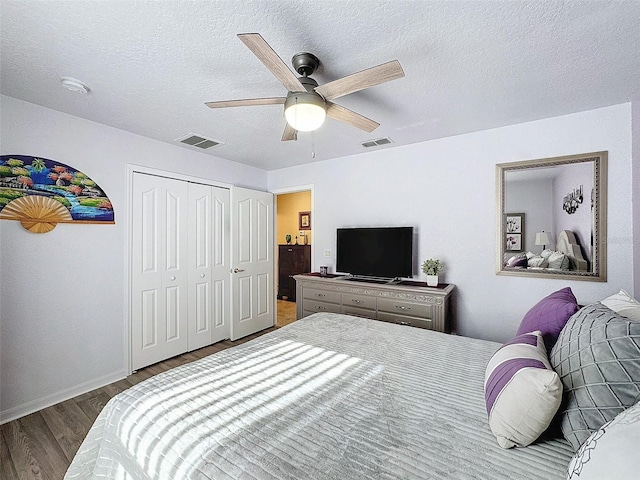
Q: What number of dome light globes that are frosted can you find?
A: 1